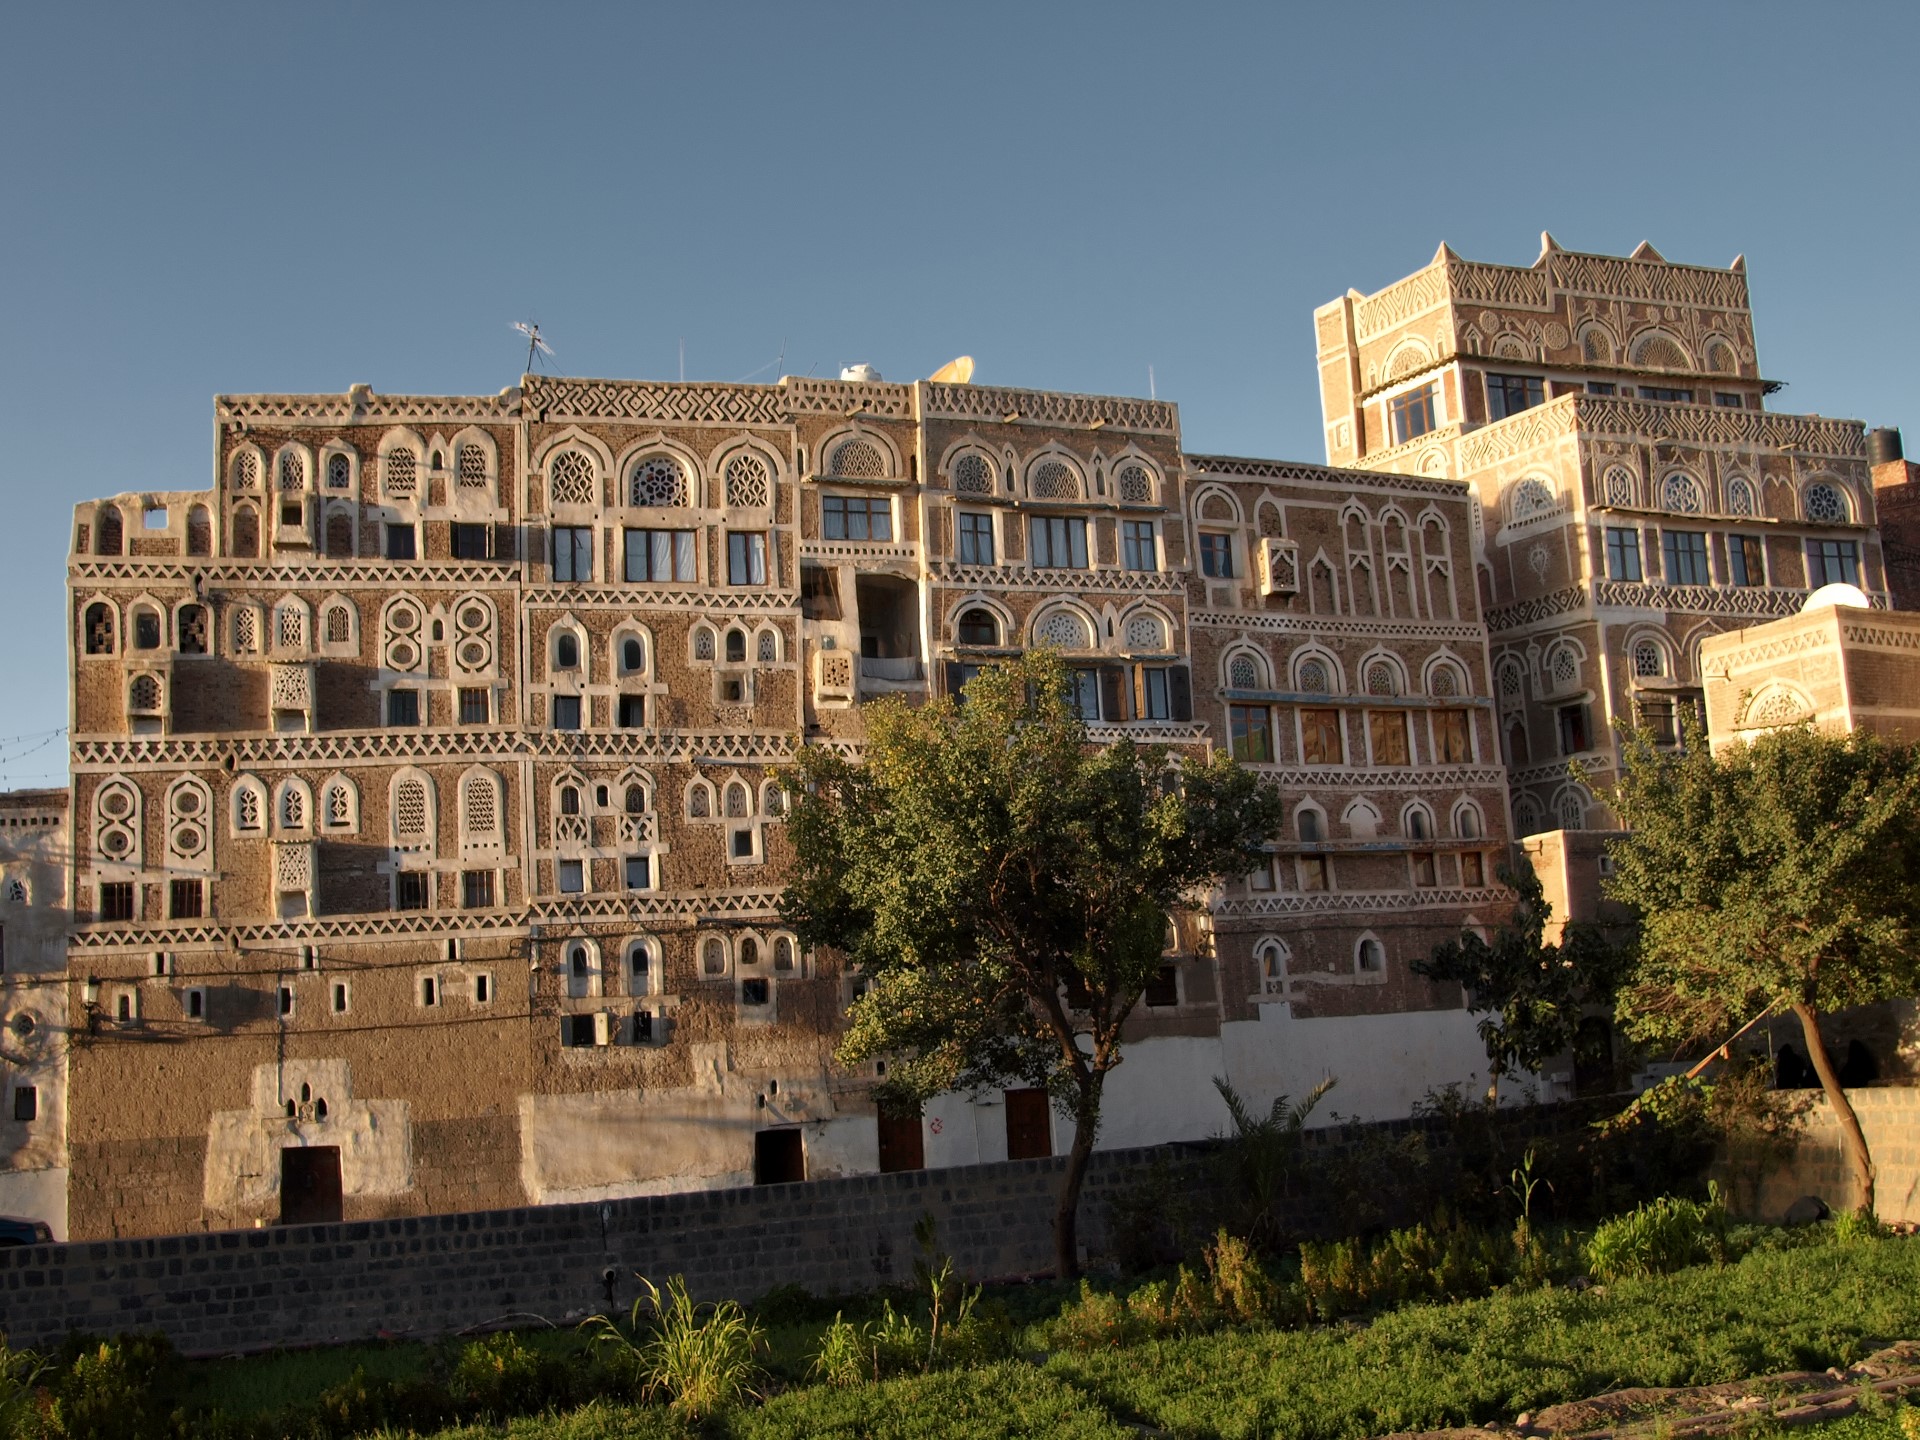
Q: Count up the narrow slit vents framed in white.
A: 9